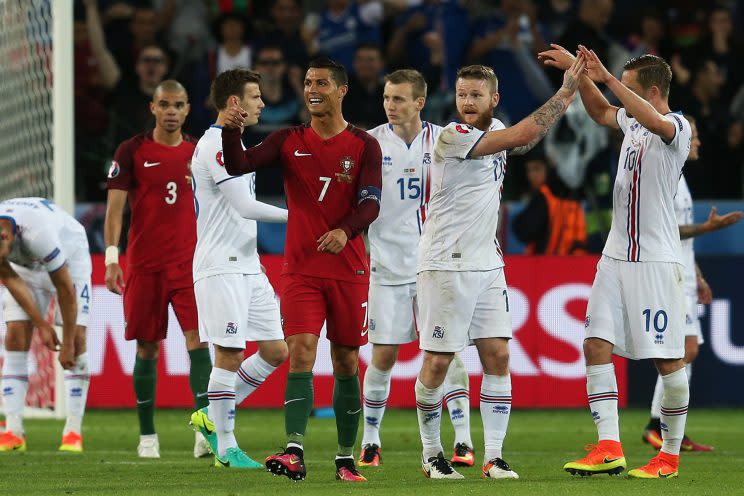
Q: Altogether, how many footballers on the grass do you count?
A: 8